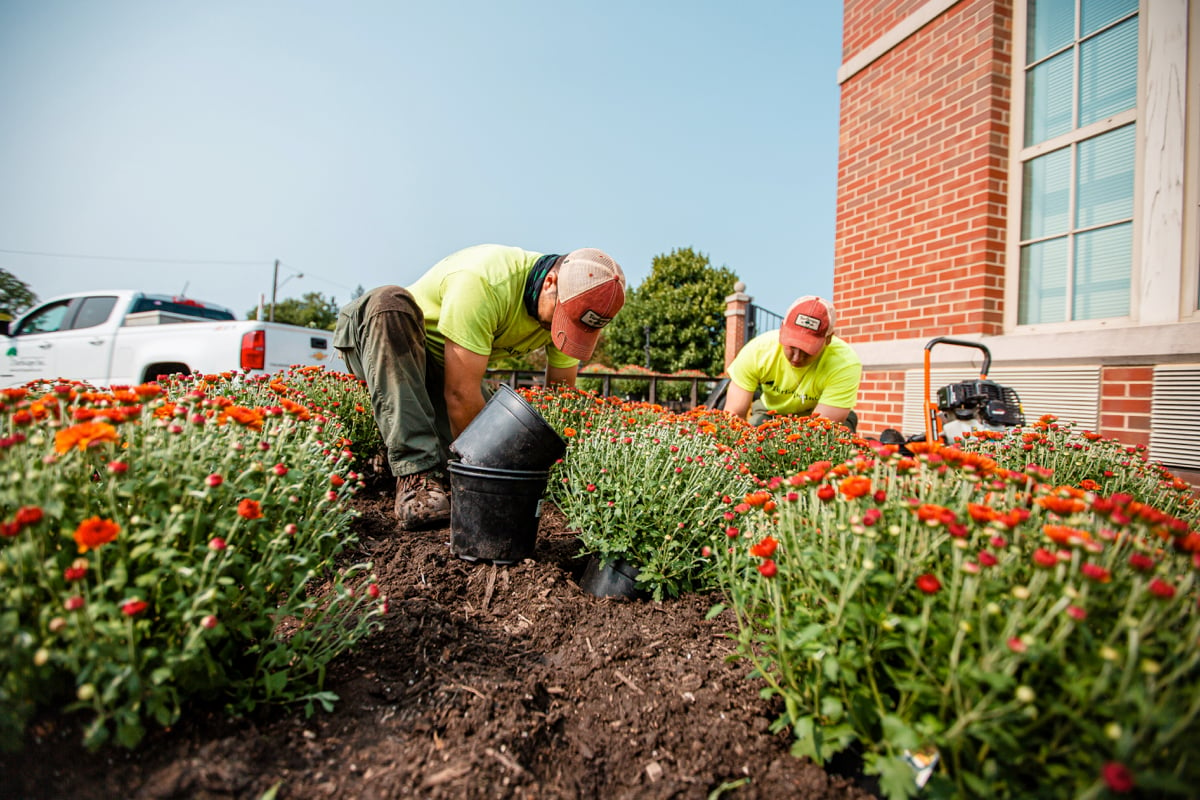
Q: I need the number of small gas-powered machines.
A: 1